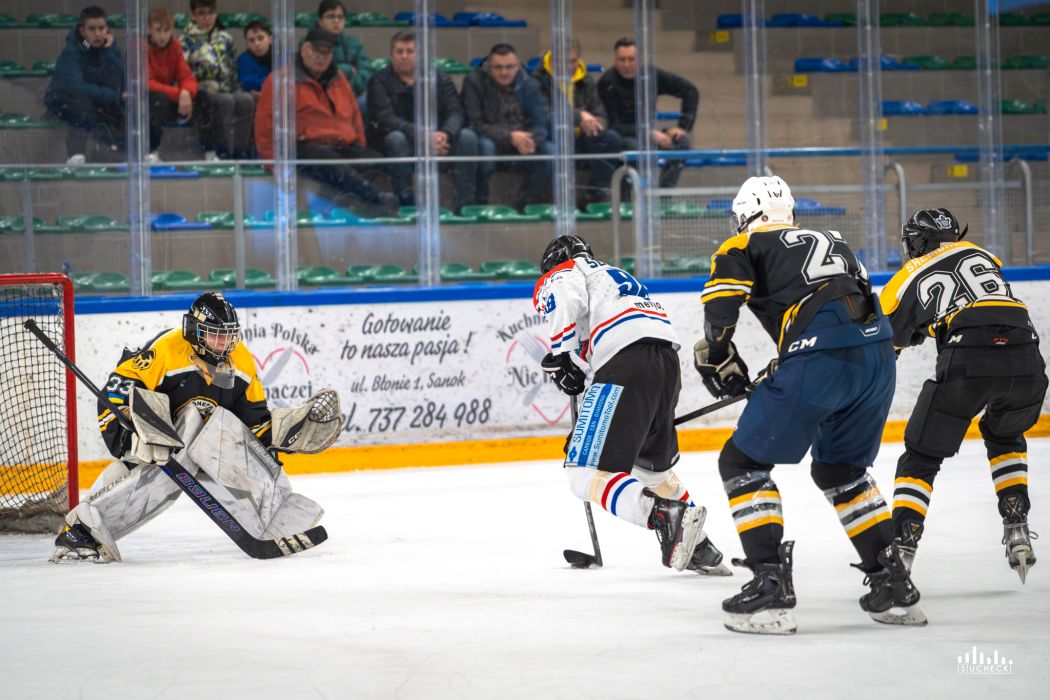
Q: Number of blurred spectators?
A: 10